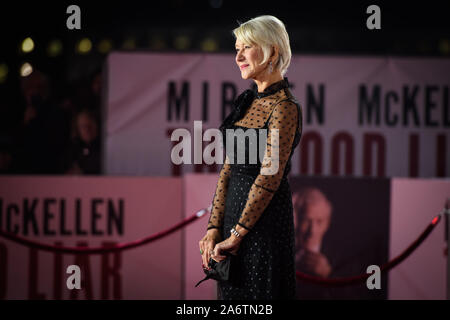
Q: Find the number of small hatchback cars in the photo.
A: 0